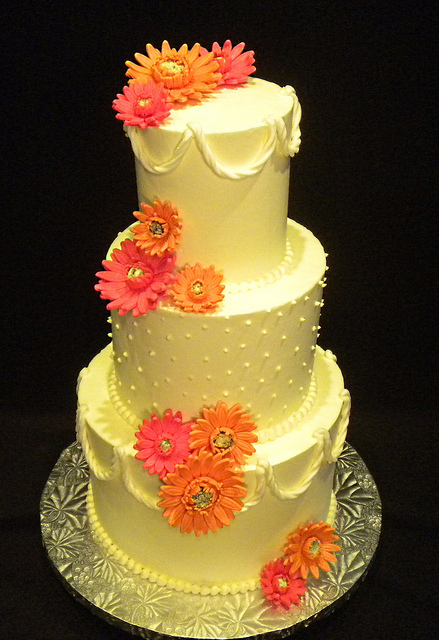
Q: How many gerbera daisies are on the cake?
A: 11